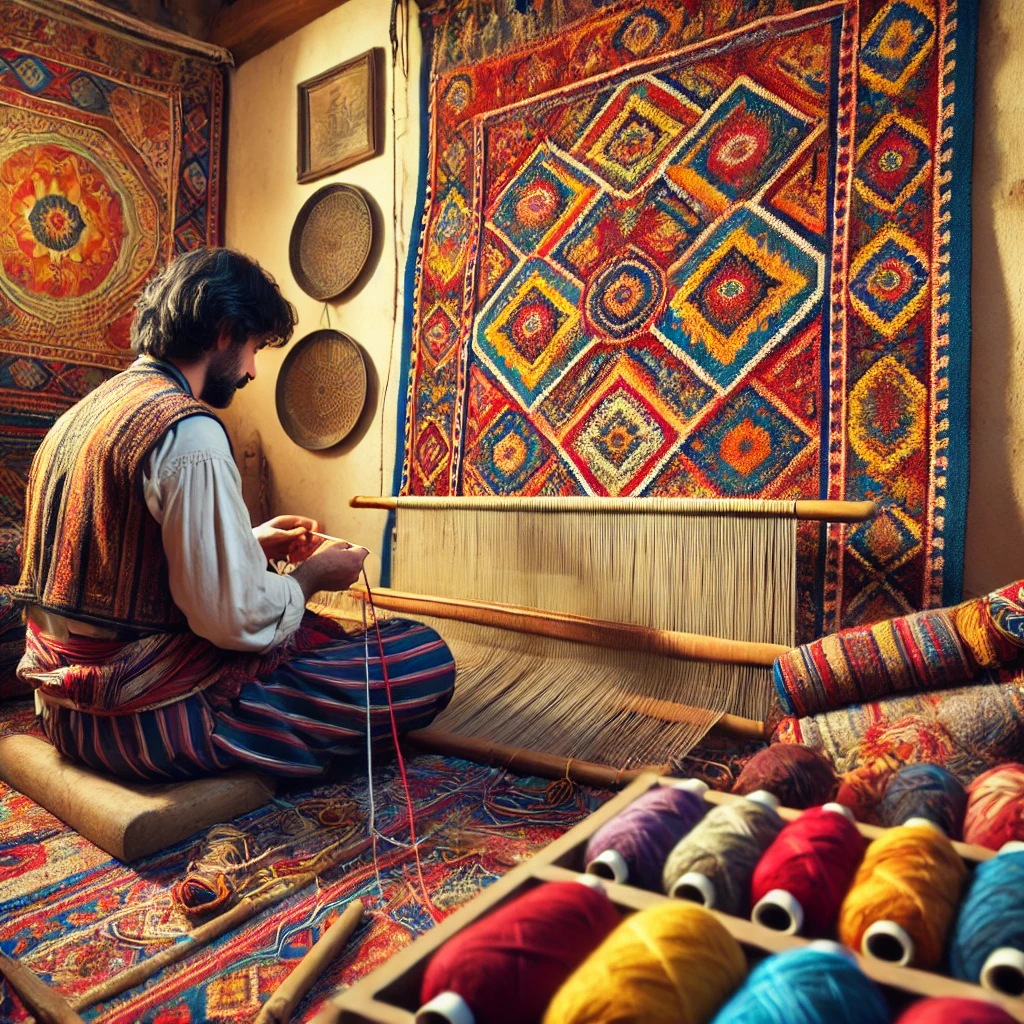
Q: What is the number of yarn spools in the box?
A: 9